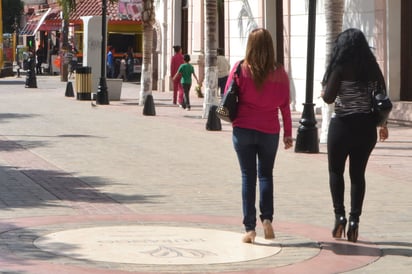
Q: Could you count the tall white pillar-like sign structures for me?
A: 1